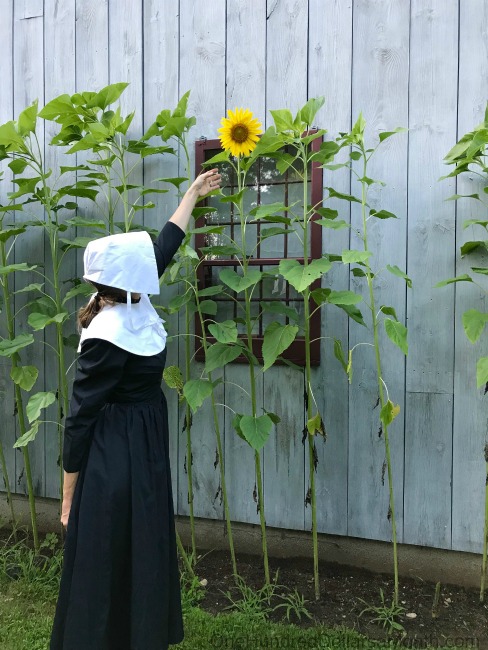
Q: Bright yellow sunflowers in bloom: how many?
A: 1